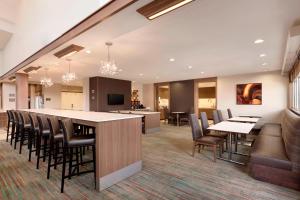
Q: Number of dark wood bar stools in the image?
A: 8